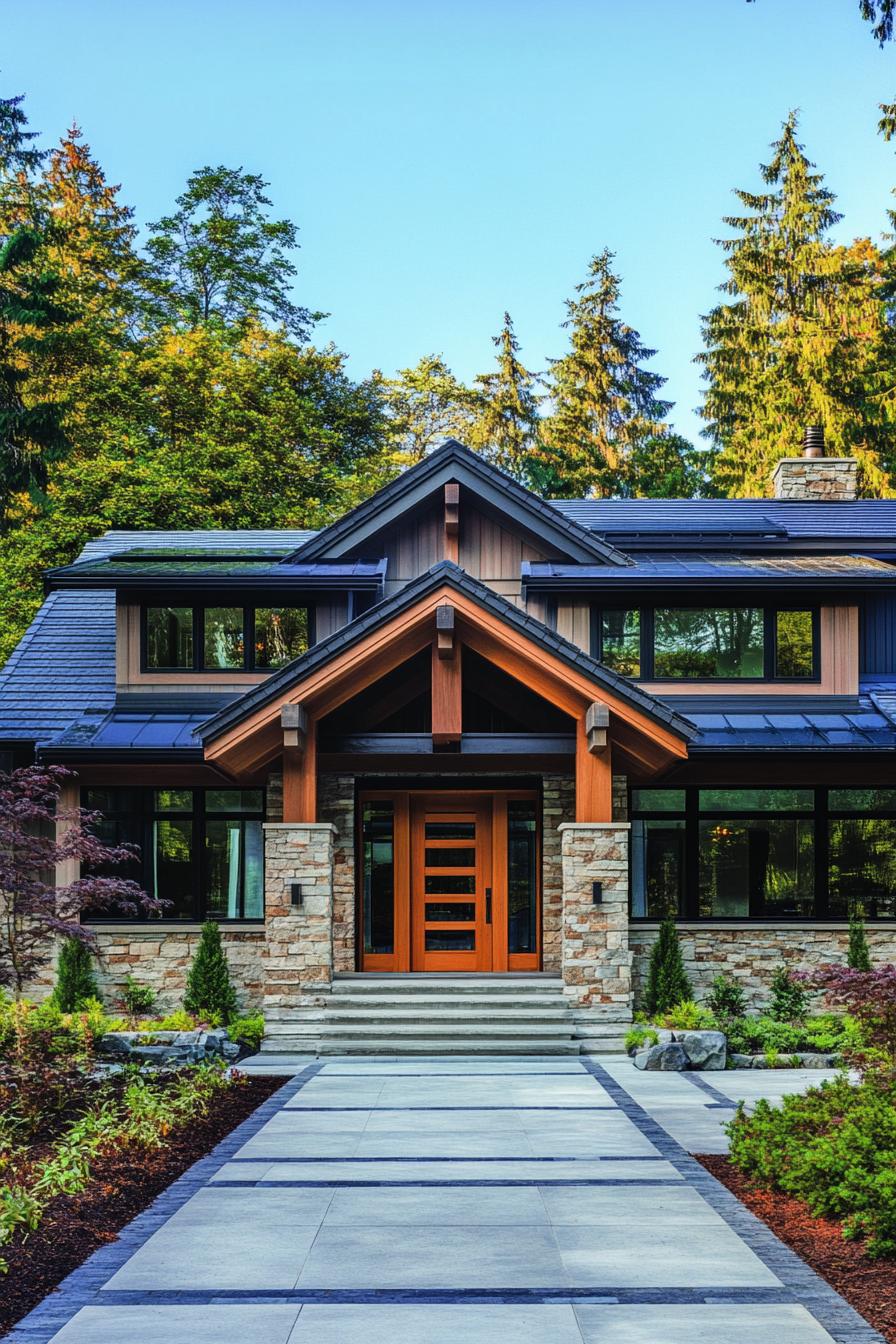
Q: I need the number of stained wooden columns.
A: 2